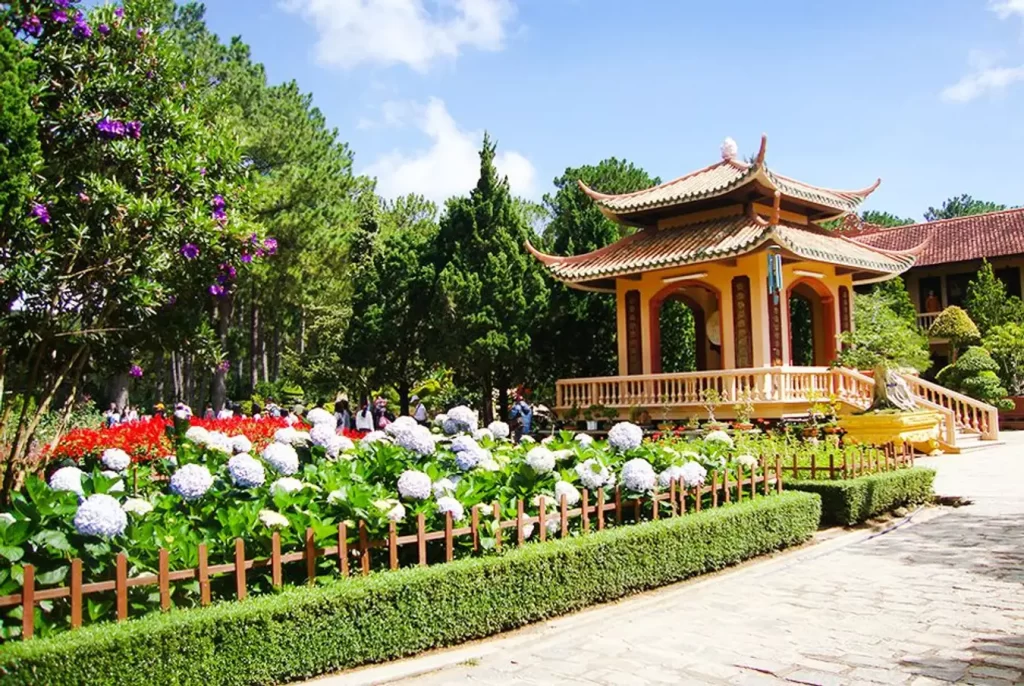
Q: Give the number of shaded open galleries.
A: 1